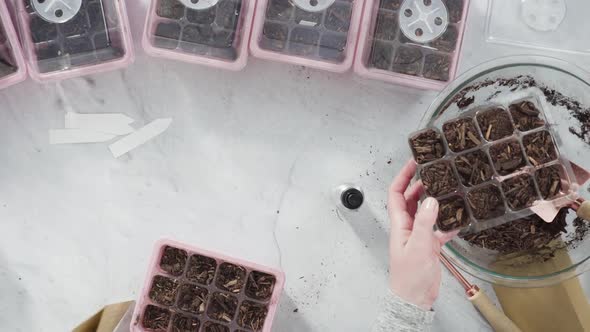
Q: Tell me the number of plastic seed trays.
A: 7